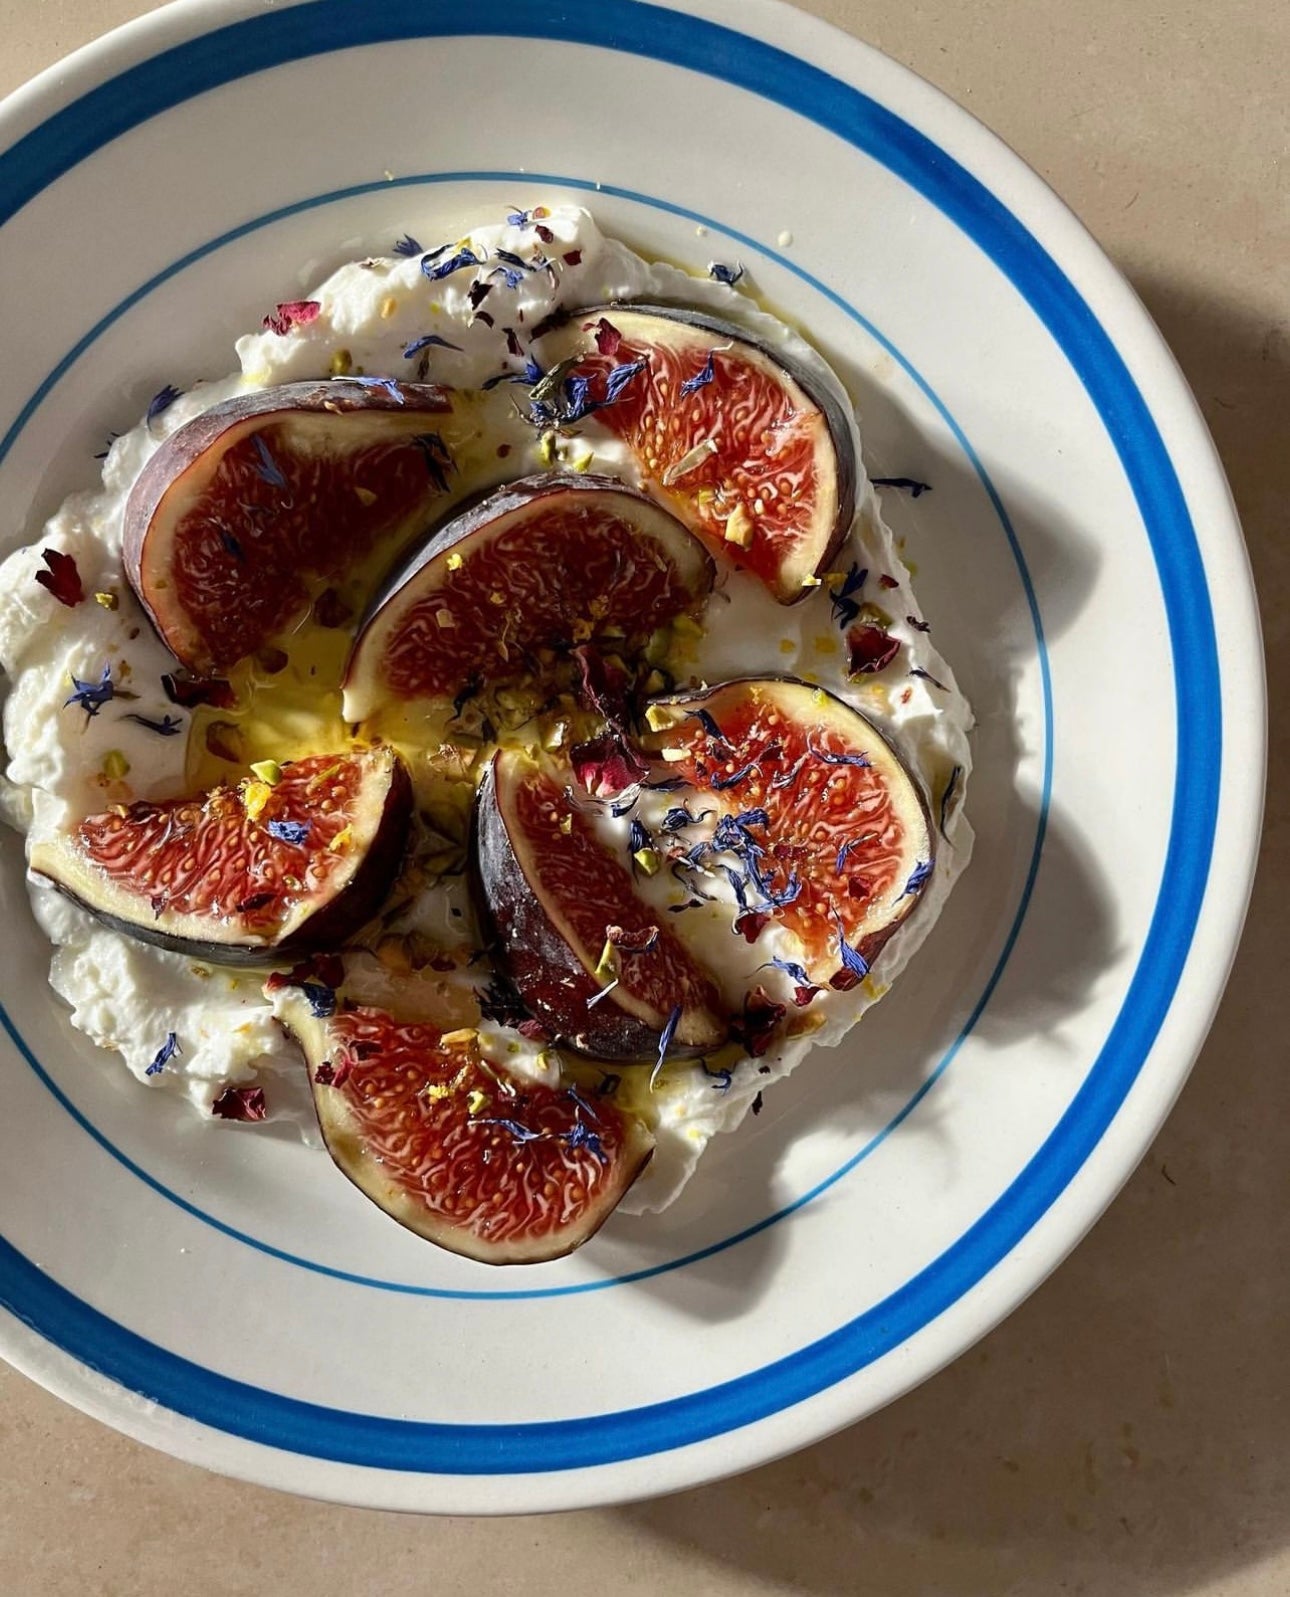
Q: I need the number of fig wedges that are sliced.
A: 7